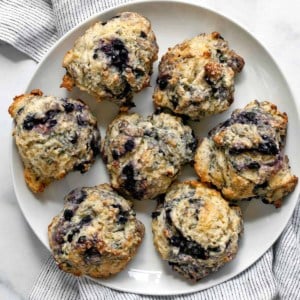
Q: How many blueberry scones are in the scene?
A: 7